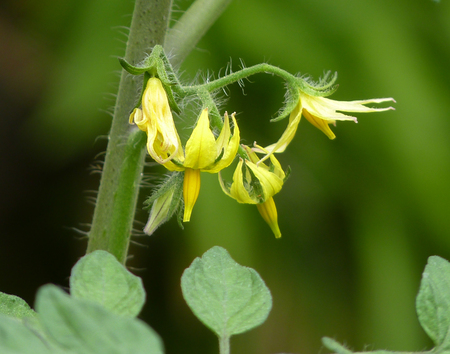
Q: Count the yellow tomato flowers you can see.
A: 4